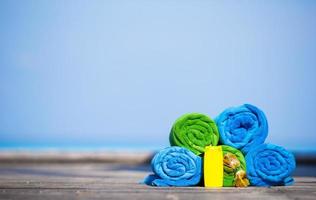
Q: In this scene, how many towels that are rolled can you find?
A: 5